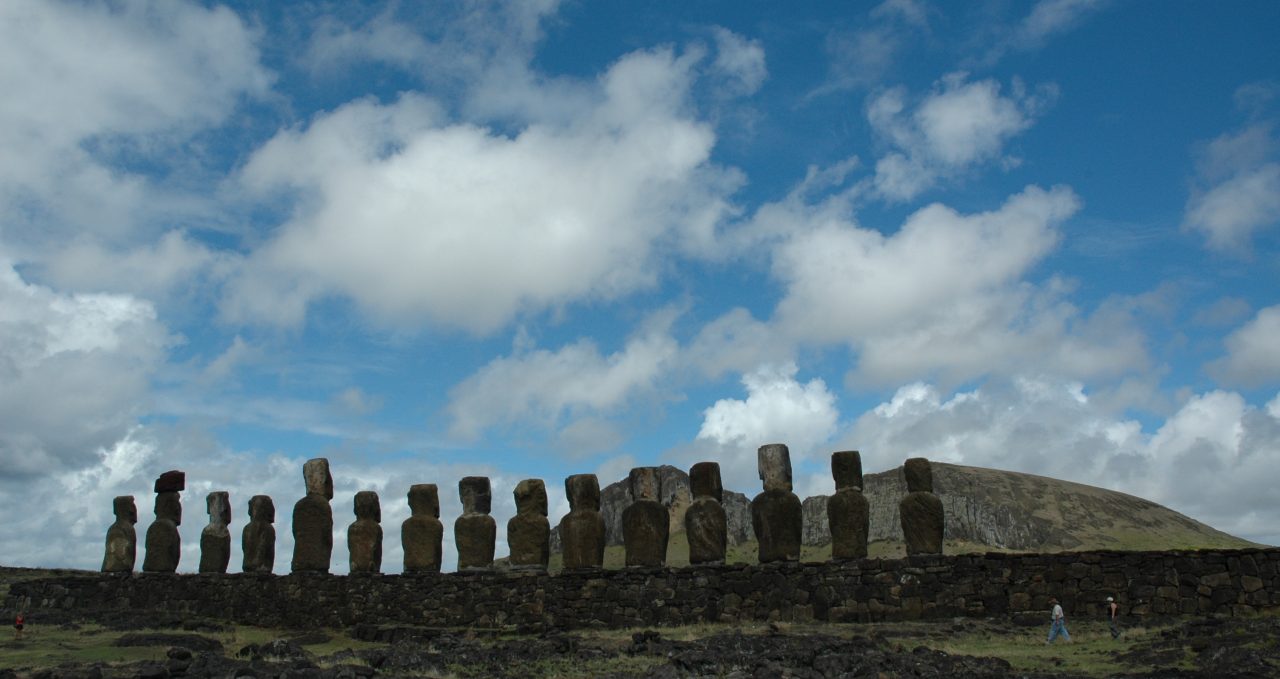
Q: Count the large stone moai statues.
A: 15